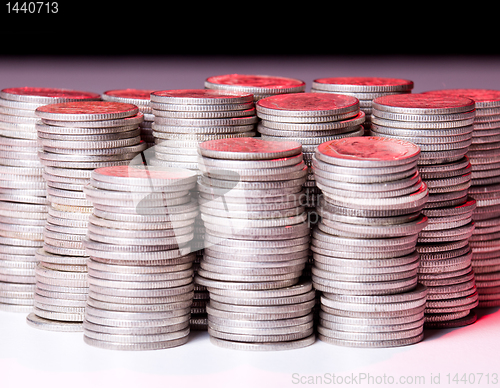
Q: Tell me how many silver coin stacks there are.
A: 12